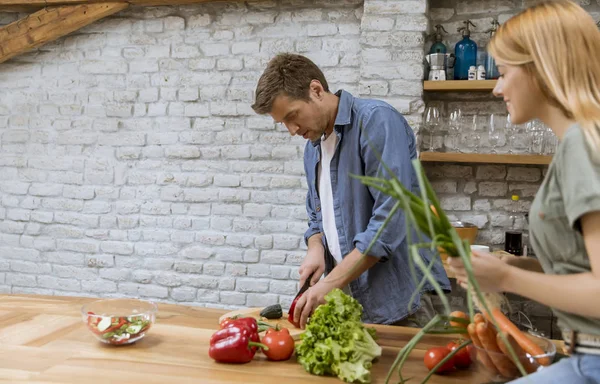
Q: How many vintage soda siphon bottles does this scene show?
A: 3